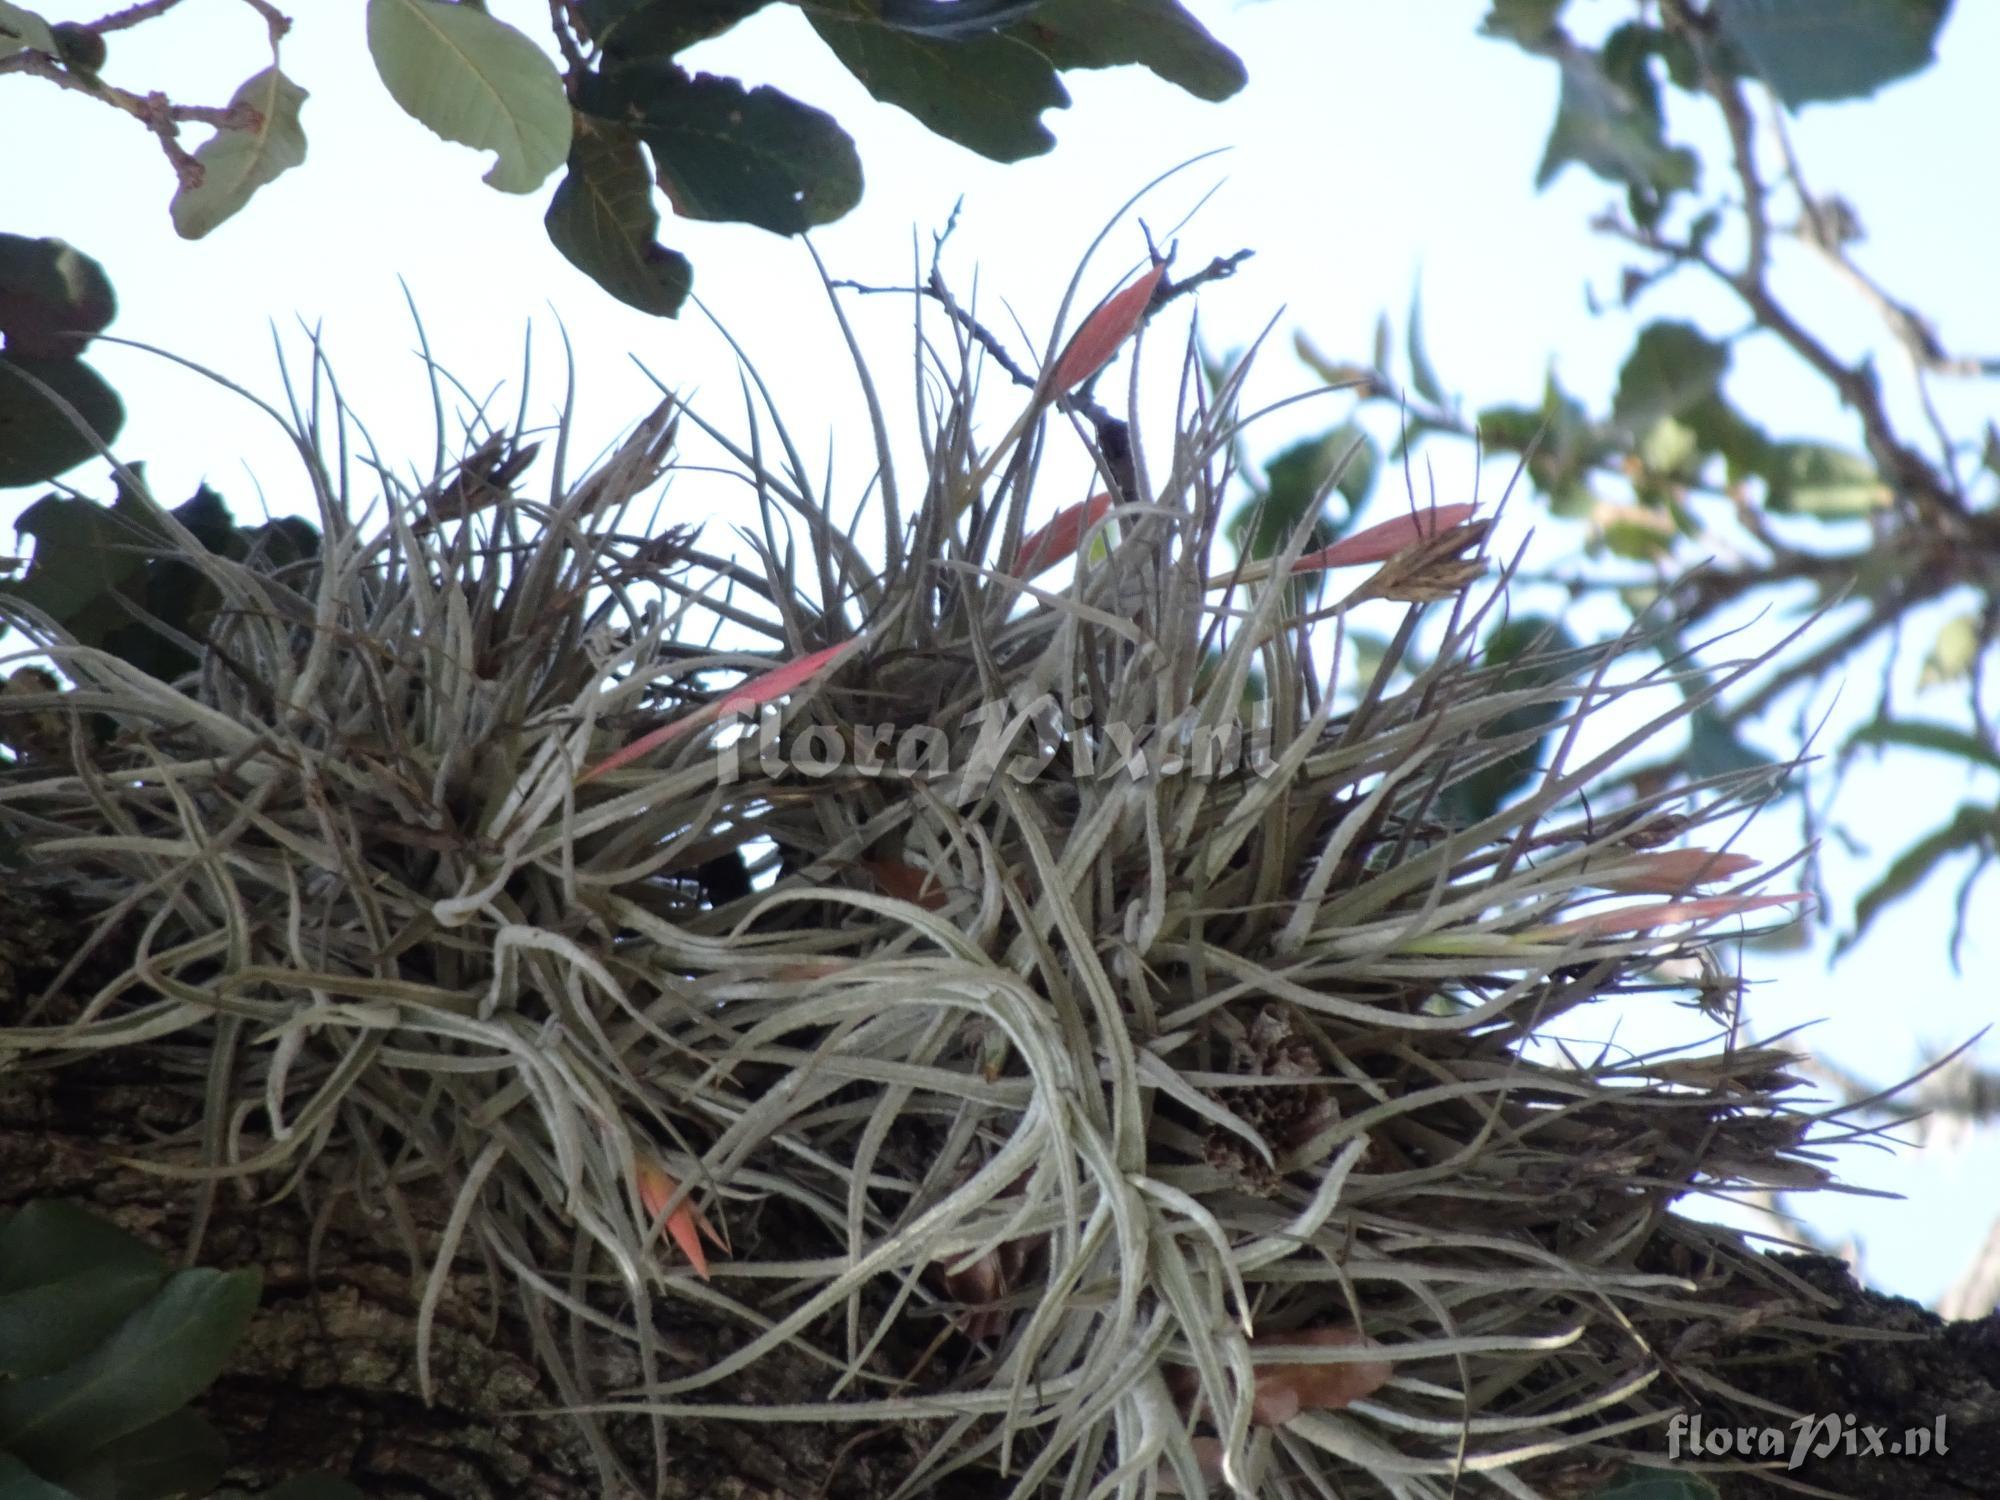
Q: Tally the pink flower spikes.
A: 7